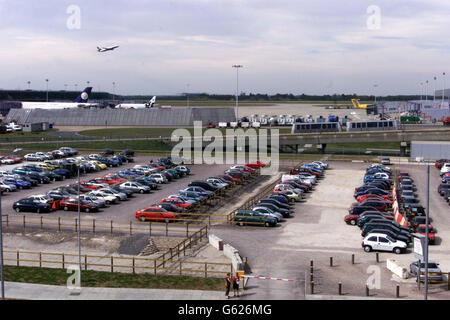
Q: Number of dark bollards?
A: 10